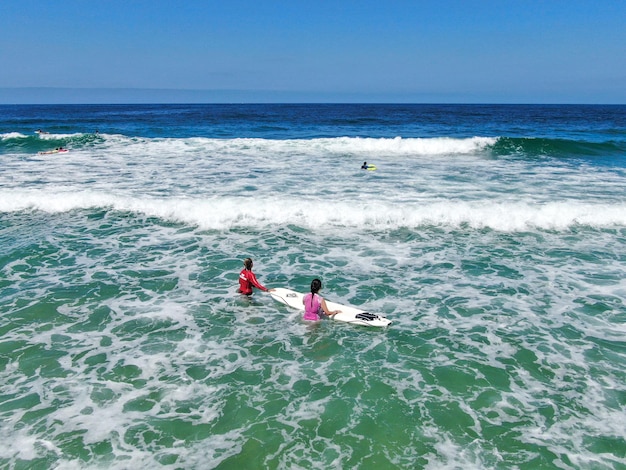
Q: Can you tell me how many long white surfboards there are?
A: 1